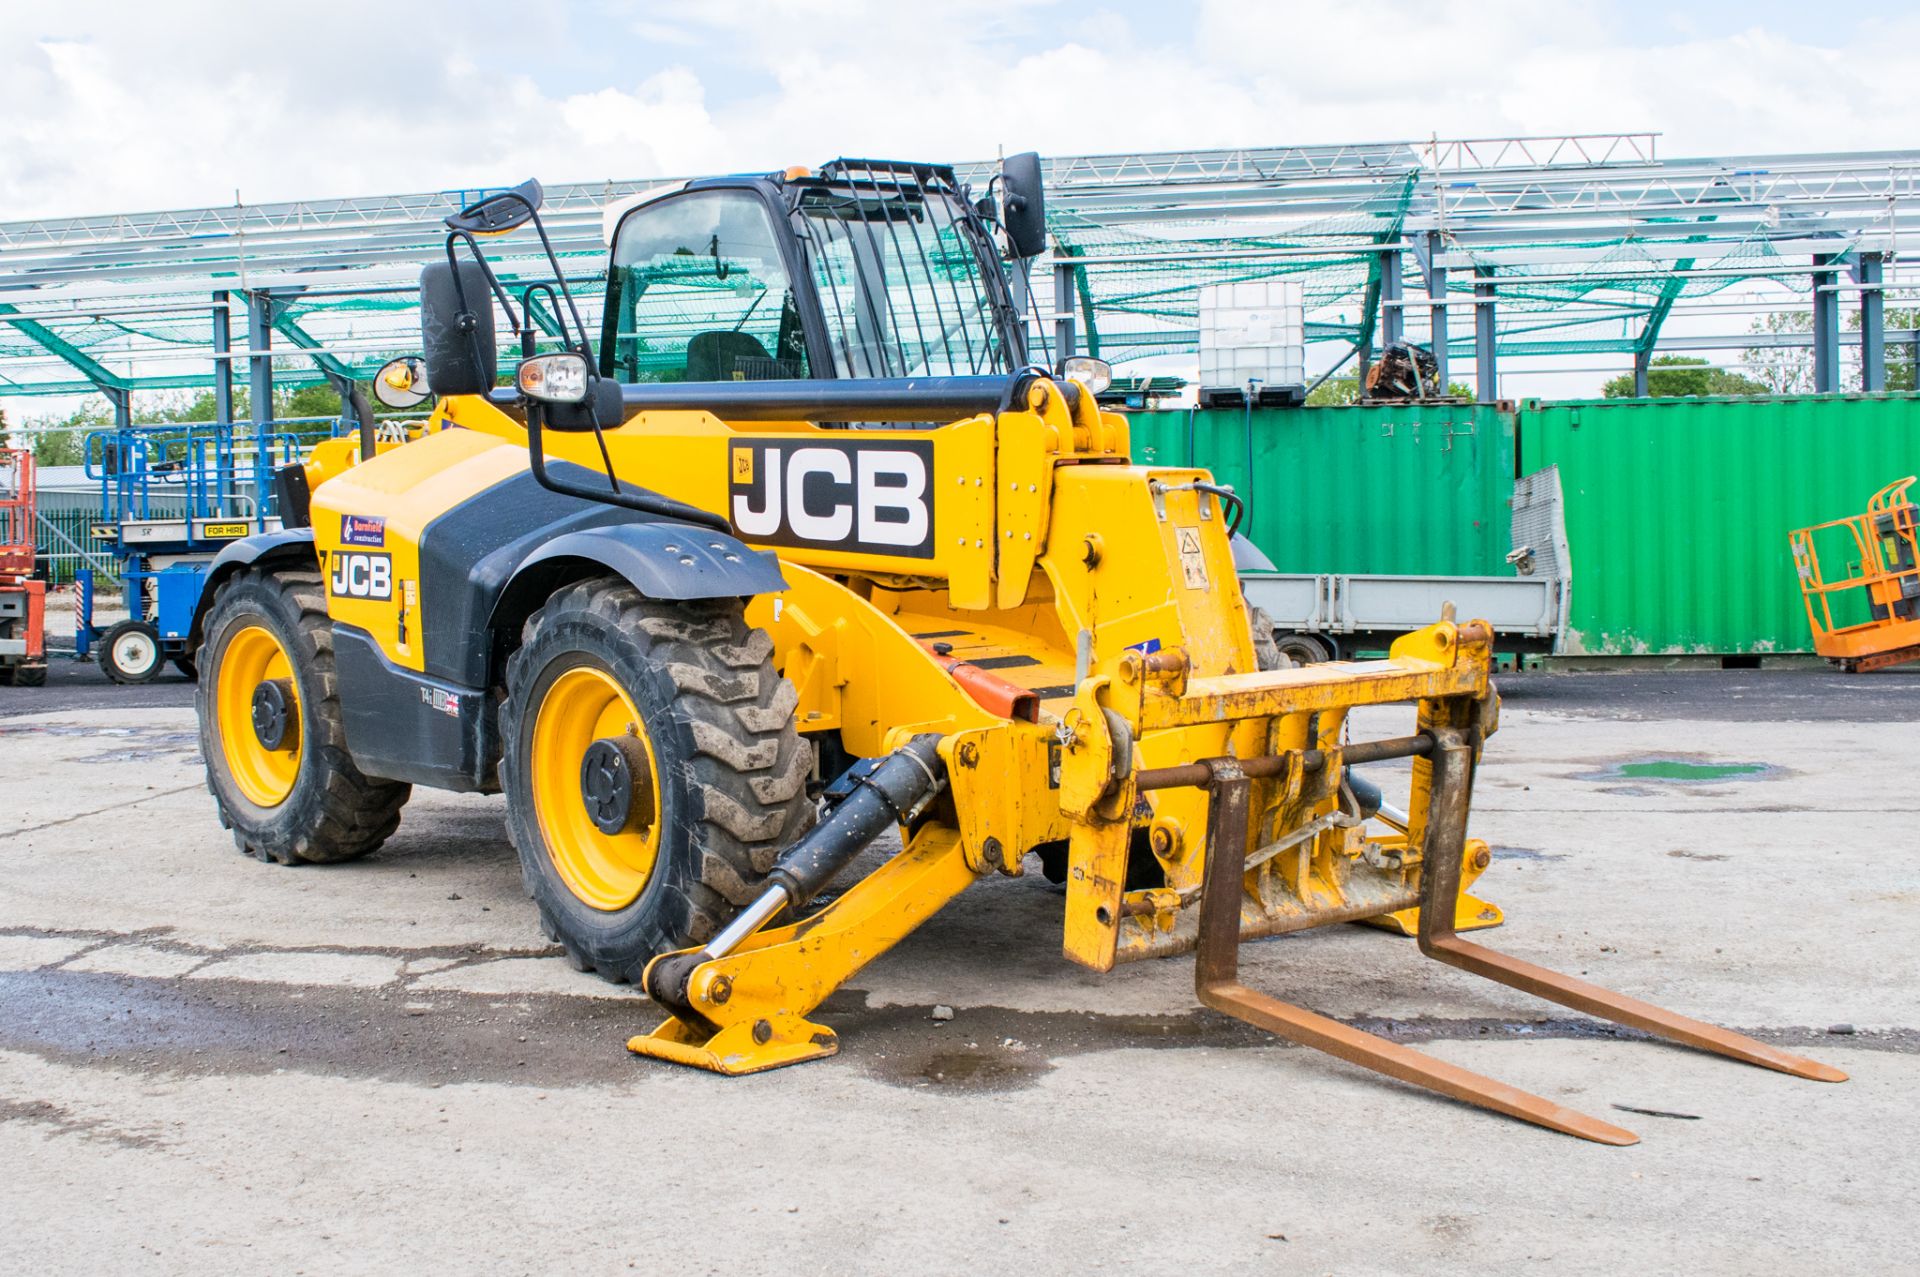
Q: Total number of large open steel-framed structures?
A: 1